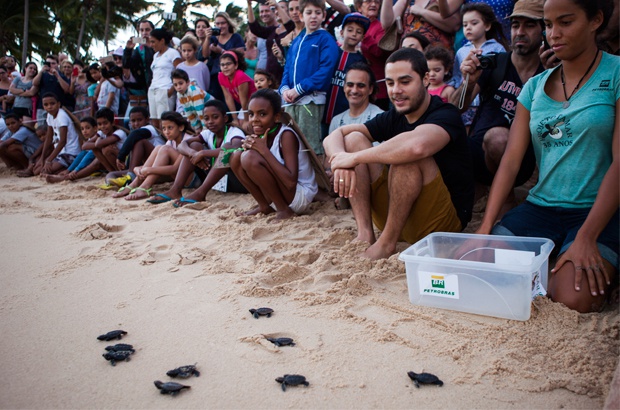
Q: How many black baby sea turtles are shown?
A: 9